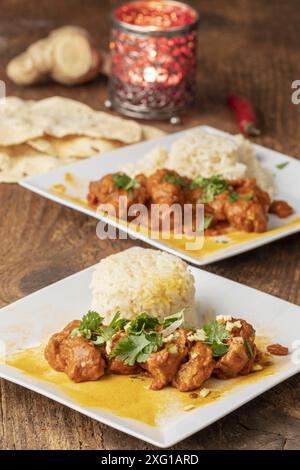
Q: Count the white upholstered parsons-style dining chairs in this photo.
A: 0